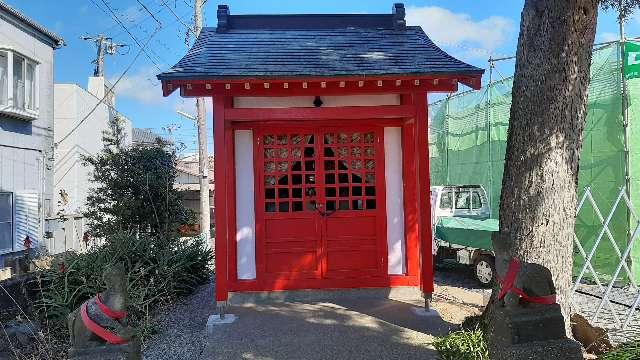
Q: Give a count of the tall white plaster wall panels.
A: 2